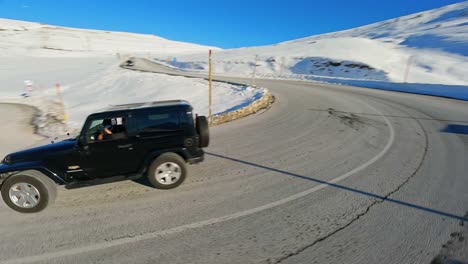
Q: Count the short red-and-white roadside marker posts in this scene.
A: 2